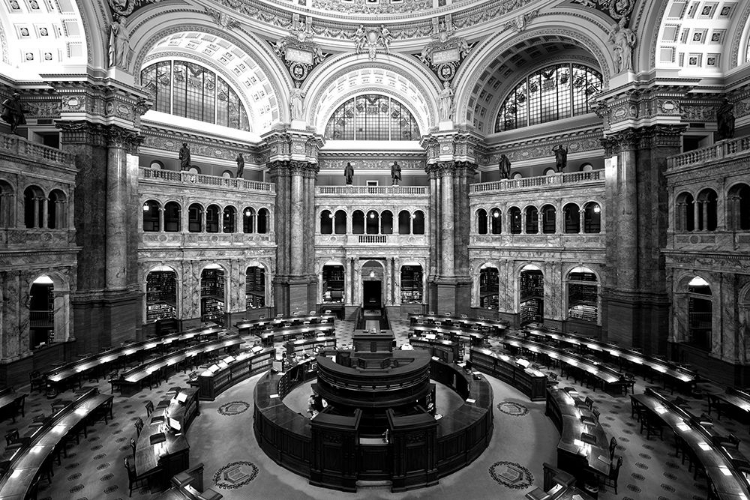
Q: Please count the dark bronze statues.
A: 8